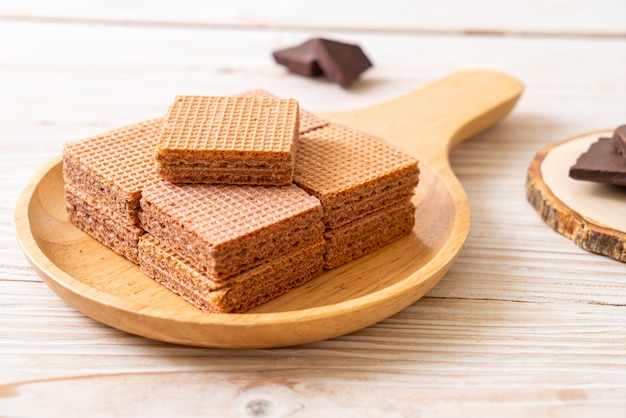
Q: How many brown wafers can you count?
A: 8